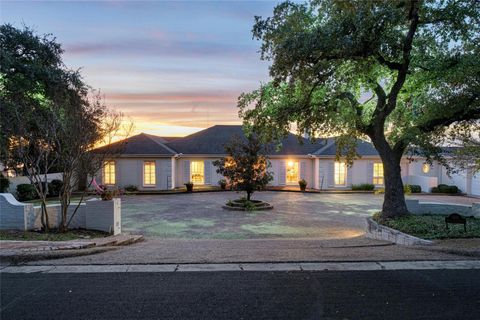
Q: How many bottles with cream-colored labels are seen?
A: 0